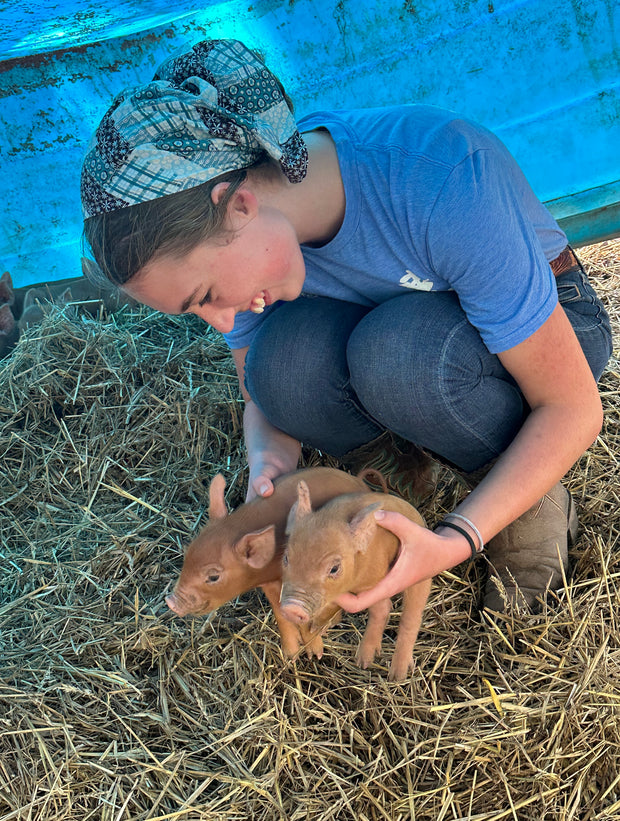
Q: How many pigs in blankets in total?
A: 0